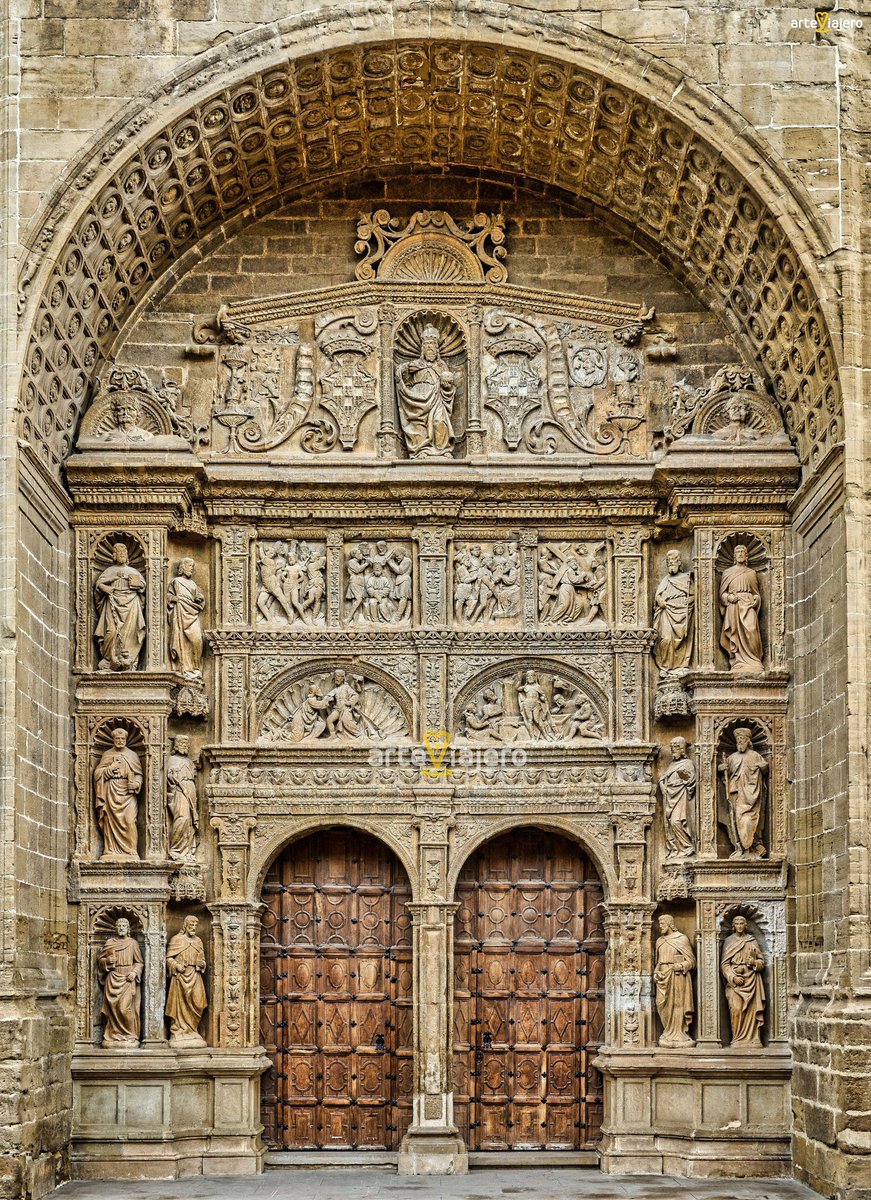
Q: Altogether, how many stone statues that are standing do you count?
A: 13